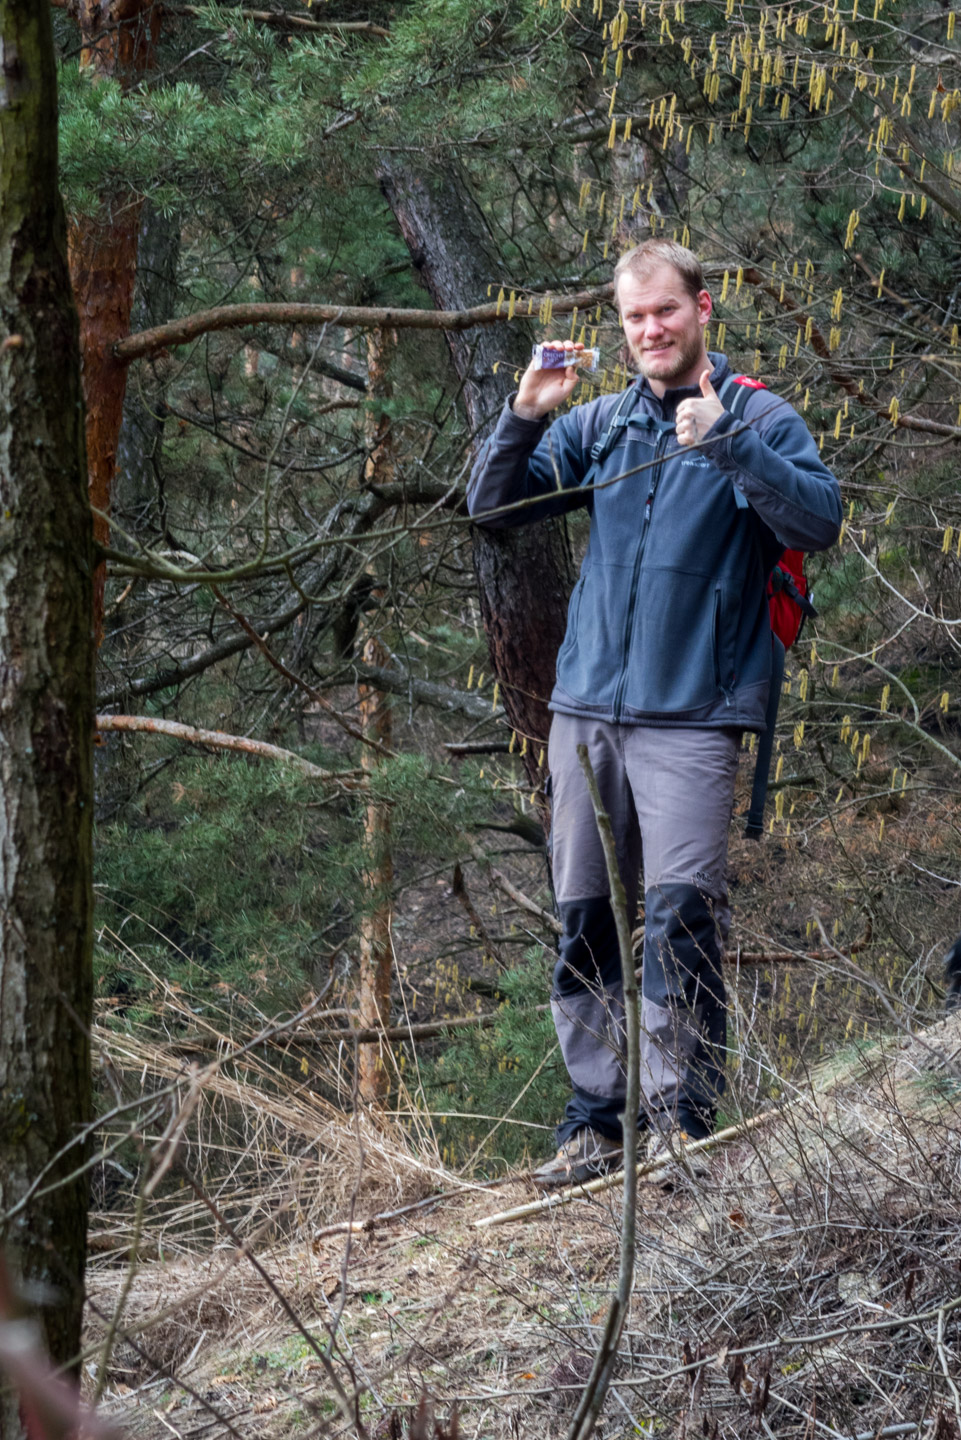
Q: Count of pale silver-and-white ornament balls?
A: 0